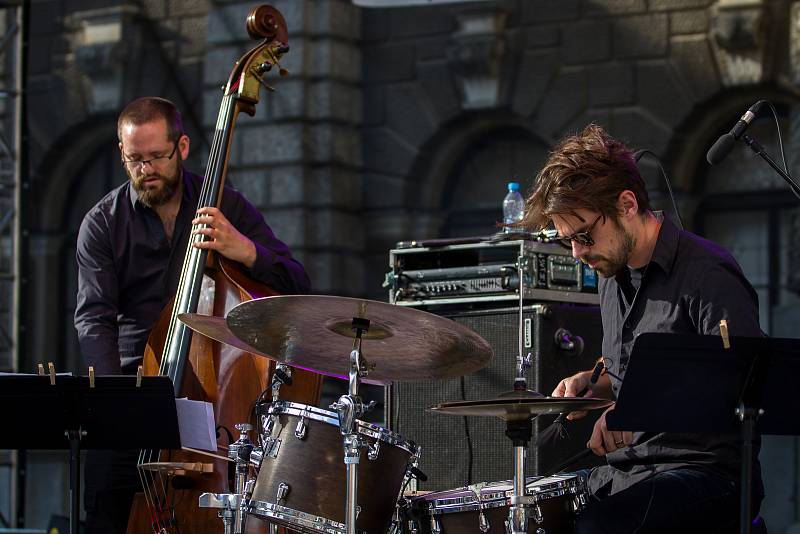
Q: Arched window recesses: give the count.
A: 3